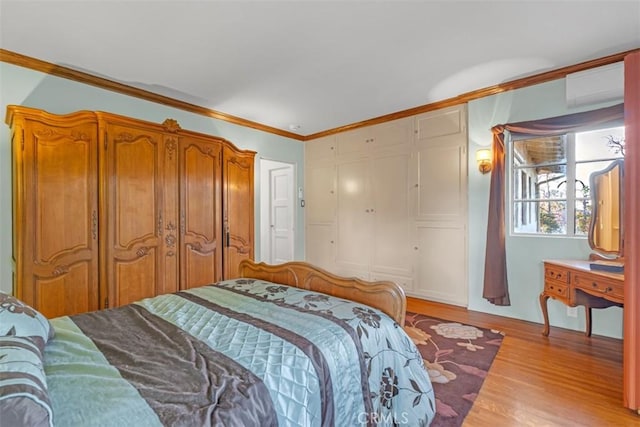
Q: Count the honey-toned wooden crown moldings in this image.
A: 2